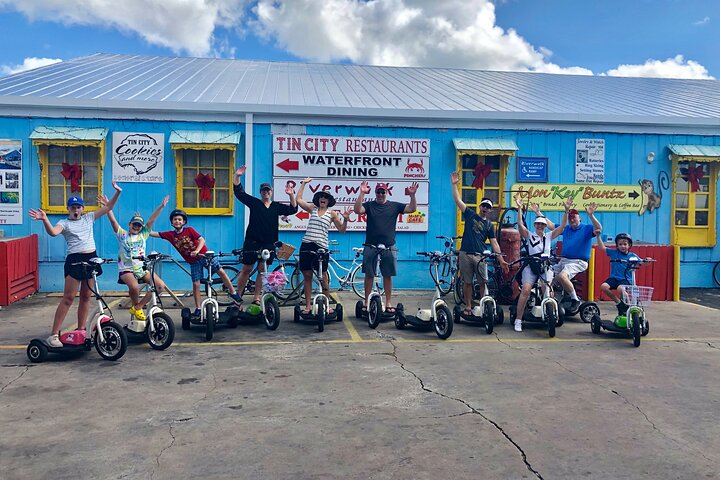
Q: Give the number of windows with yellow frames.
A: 4